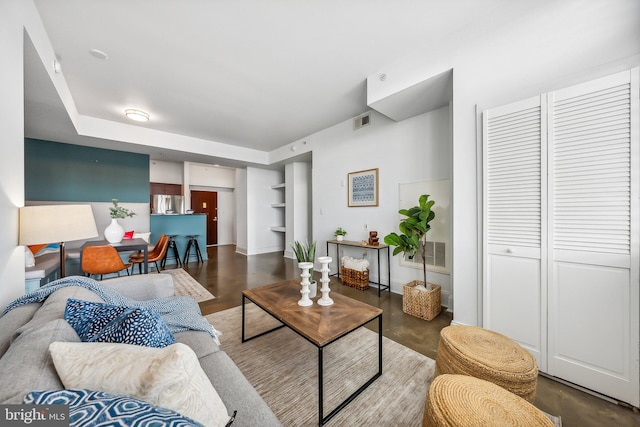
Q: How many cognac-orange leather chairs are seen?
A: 3